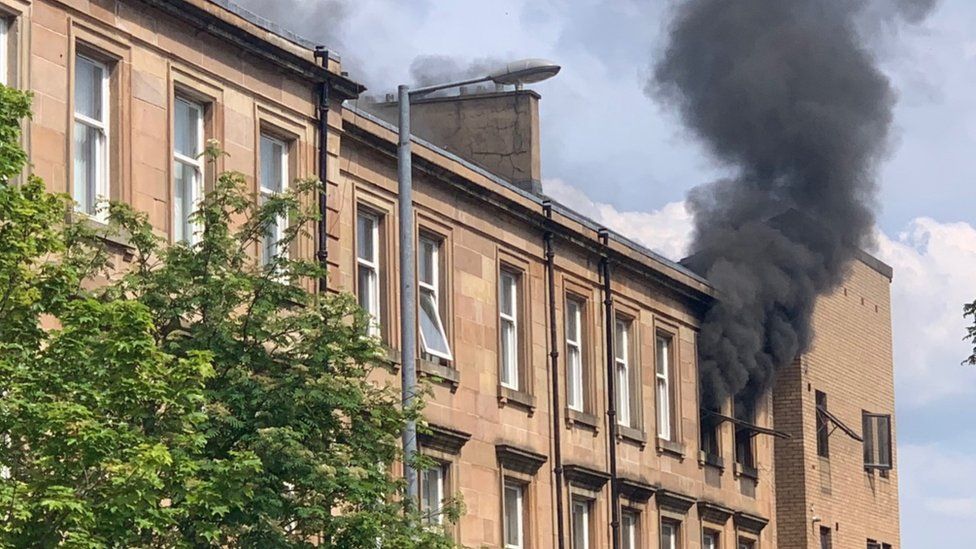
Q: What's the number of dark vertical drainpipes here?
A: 3